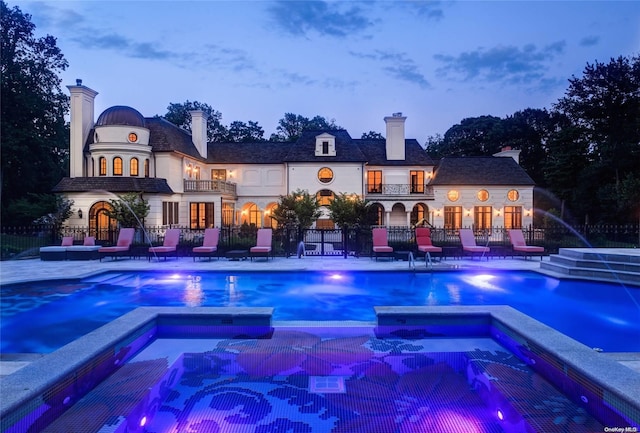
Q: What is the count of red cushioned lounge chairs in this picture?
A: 8